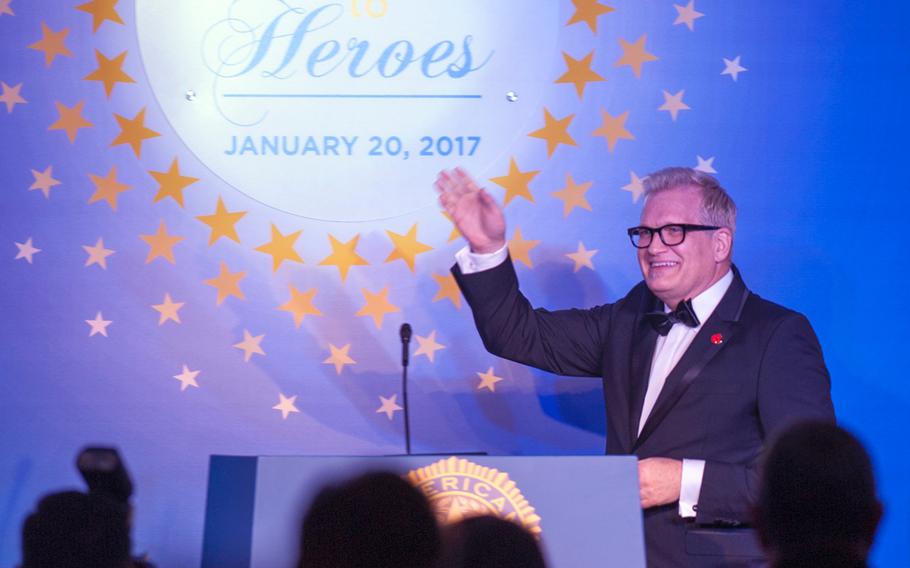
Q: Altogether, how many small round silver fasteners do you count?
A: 2